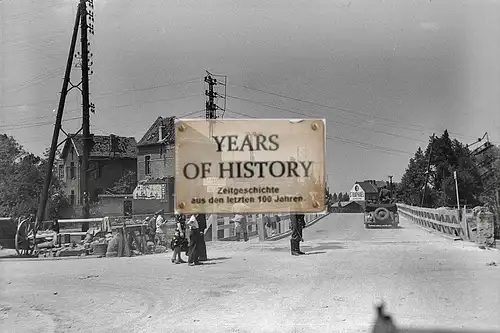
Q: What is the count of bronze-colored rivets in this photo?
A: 4